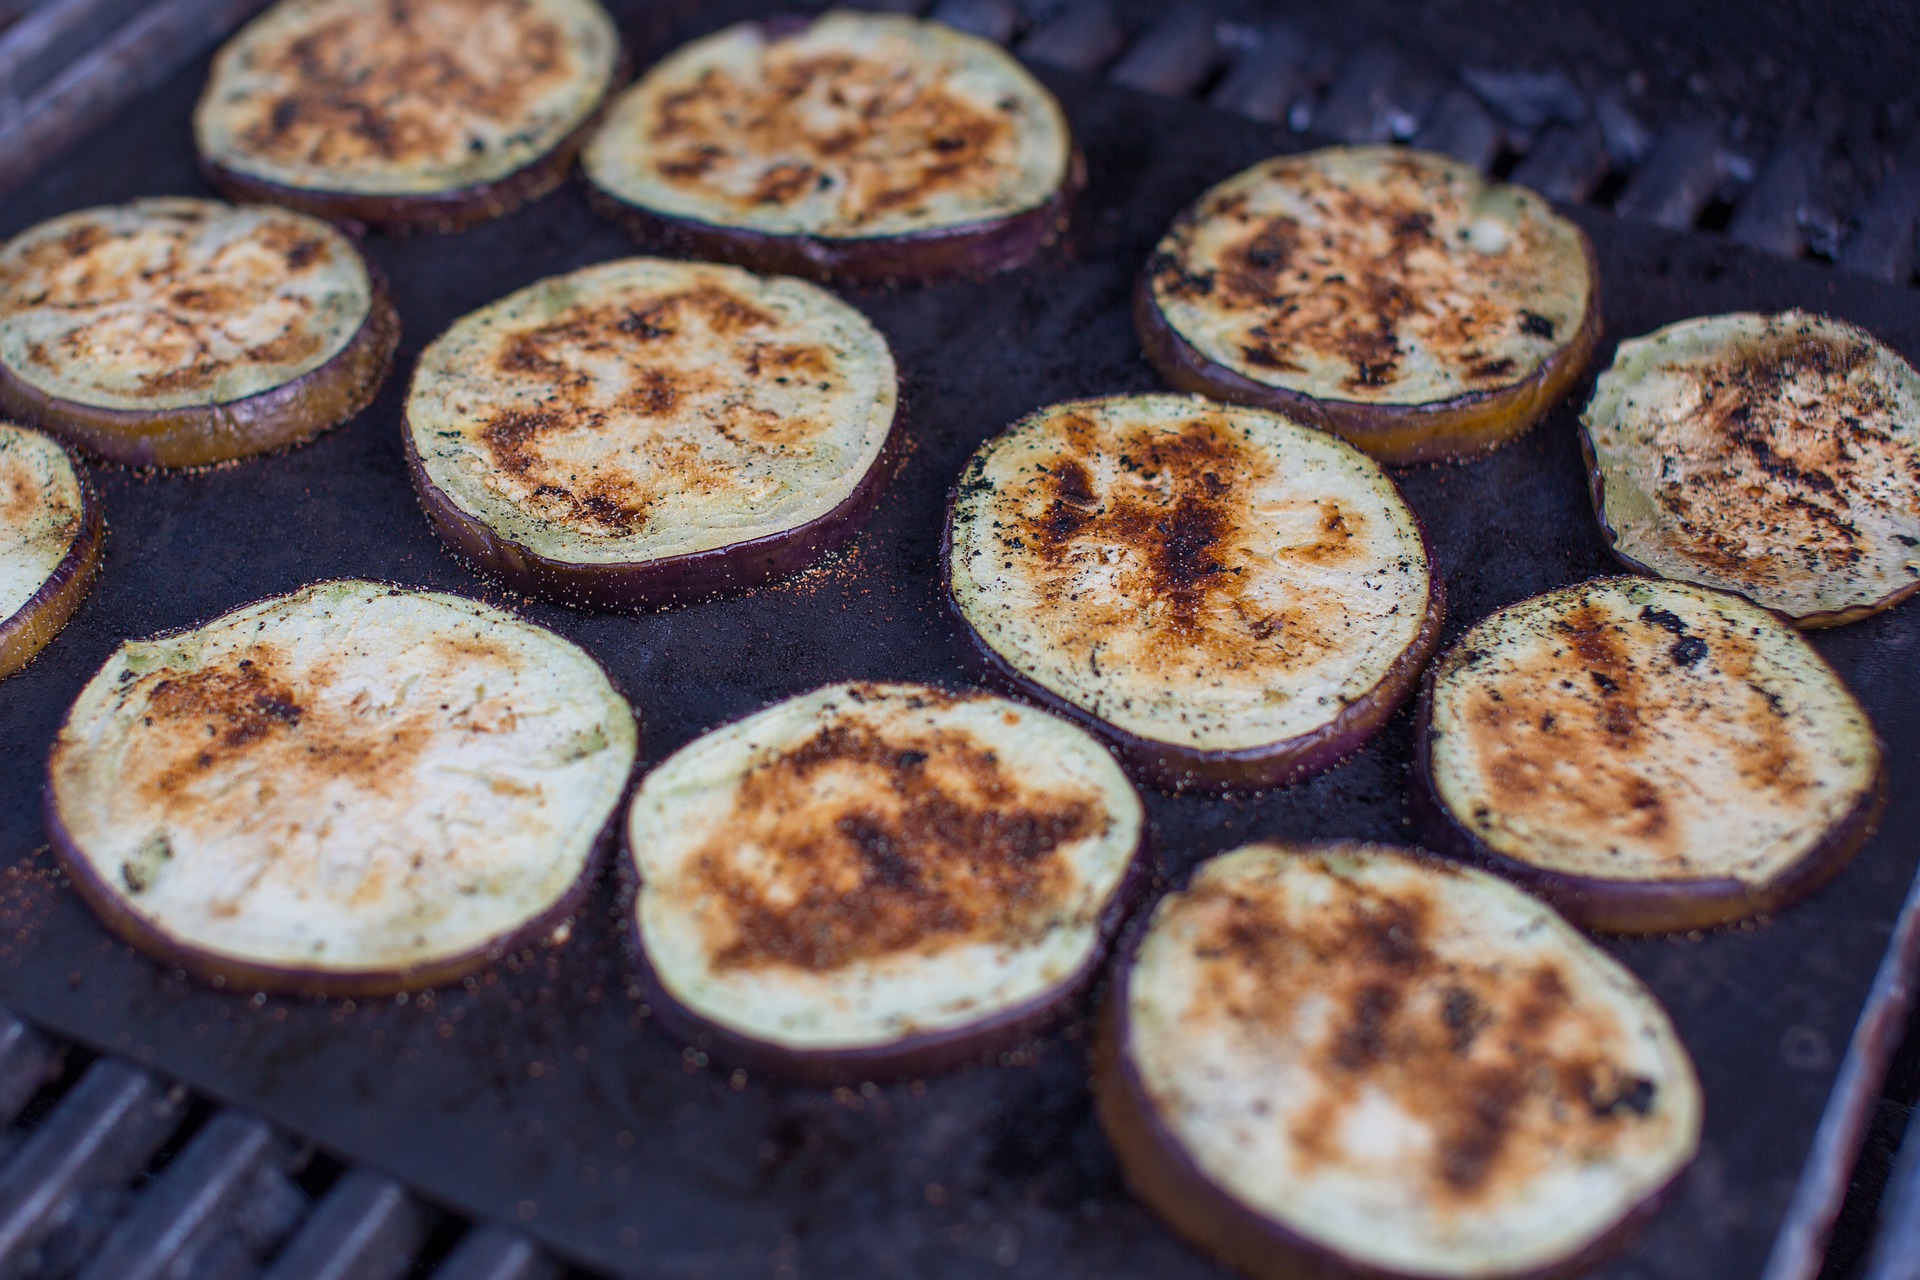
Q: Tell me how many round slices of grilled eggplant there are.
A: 12